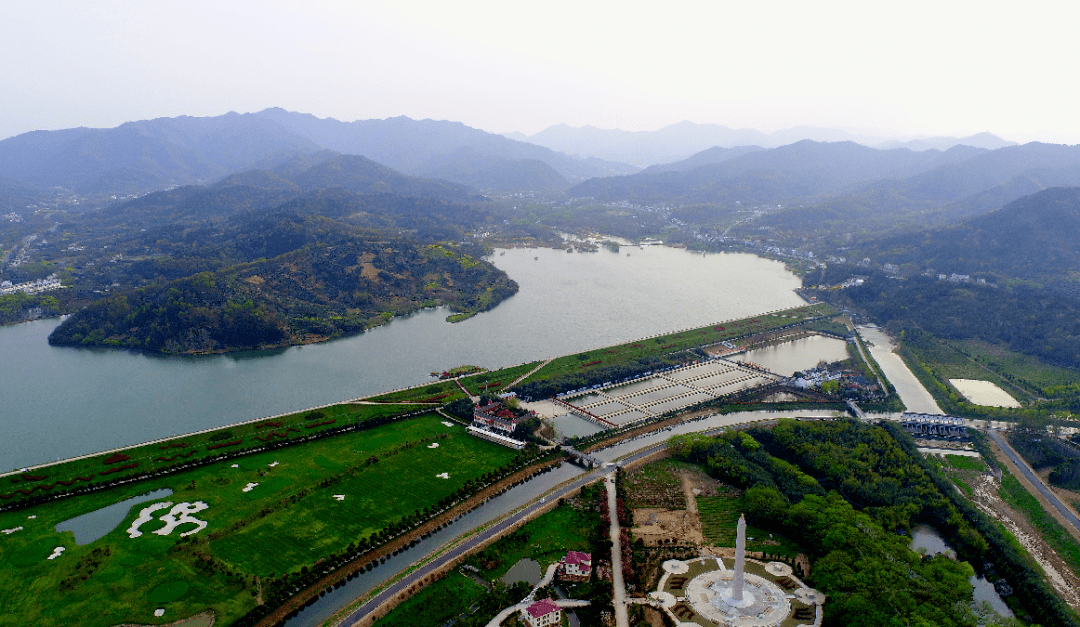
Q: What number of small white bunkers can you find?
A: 11